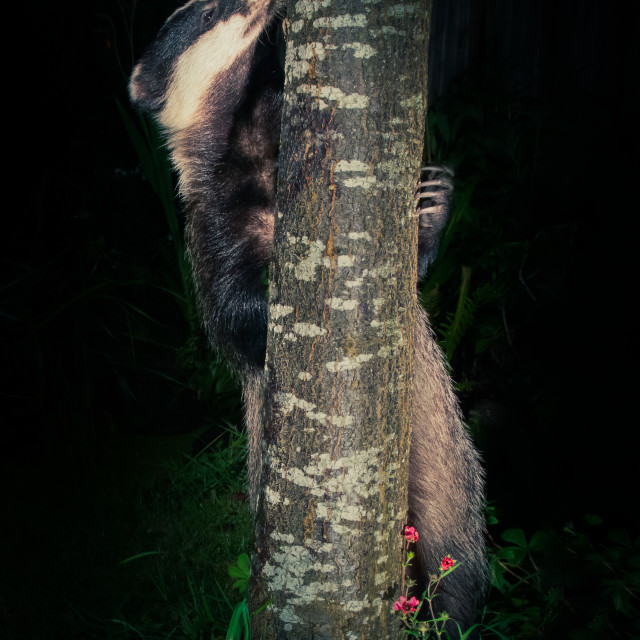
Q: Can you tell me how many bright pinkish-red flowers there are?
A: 3